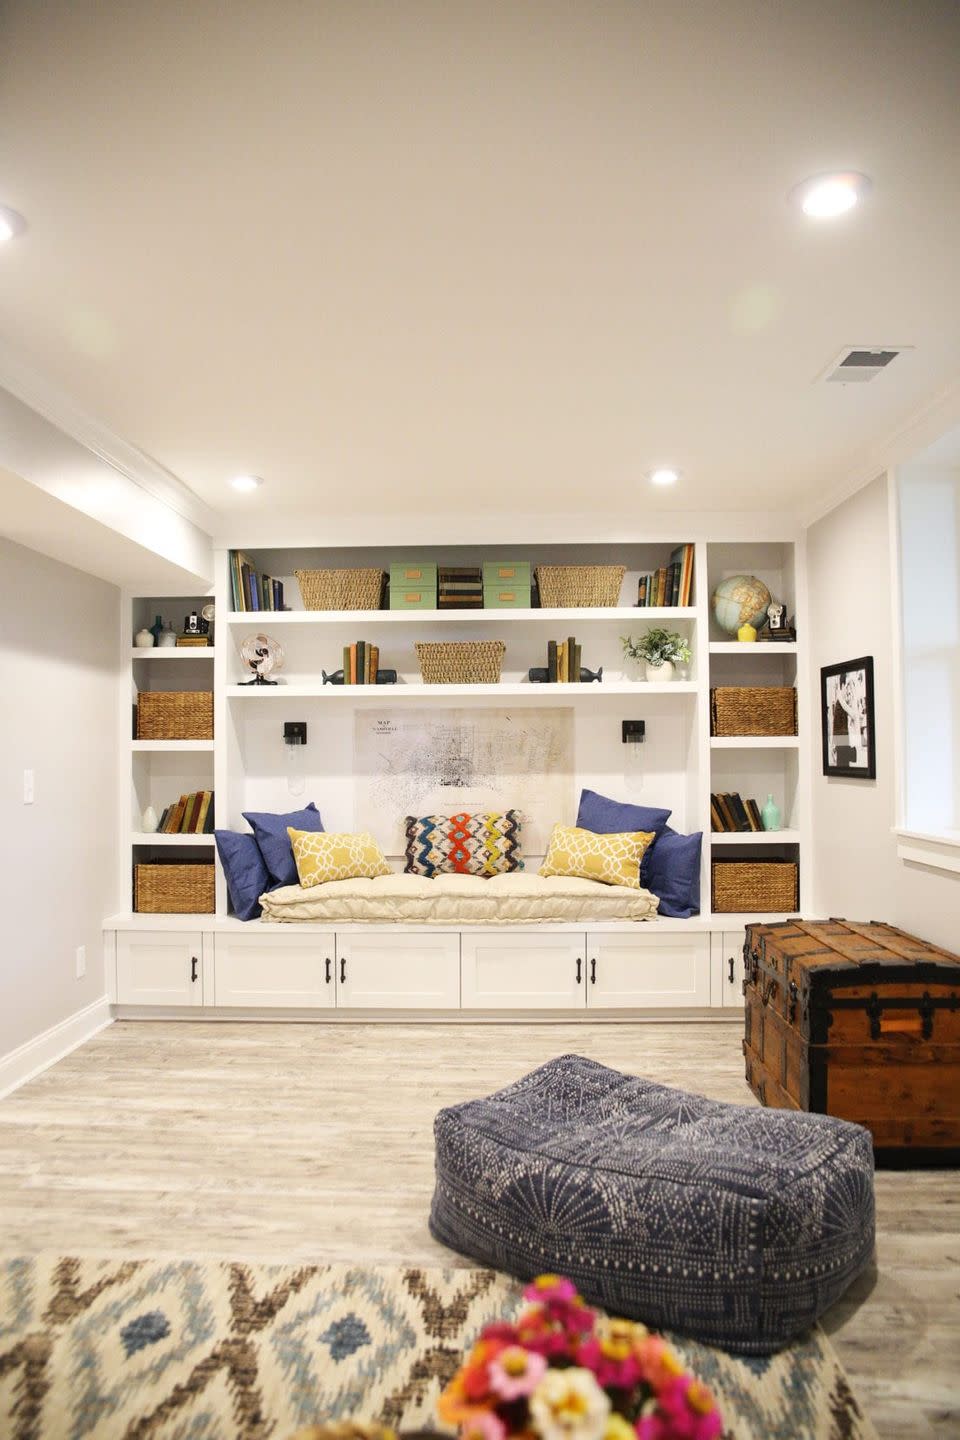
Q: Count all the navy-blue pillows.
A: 4